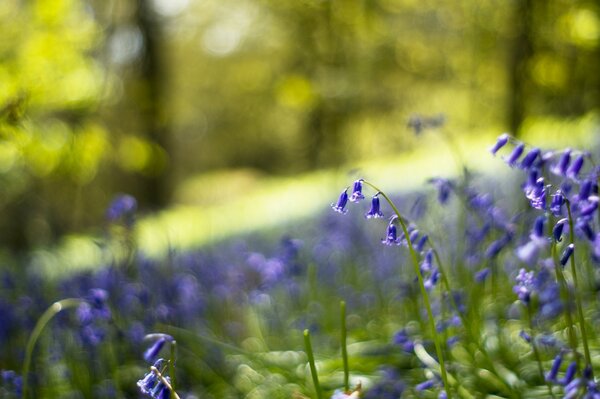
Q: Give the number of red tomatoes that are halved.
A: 0